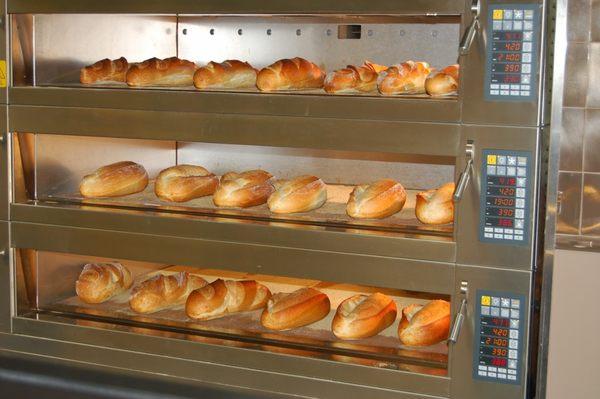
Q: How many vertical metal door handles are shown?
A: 3